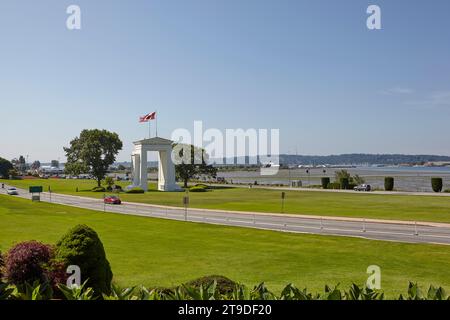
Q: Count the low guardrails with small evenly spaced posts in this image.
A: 1